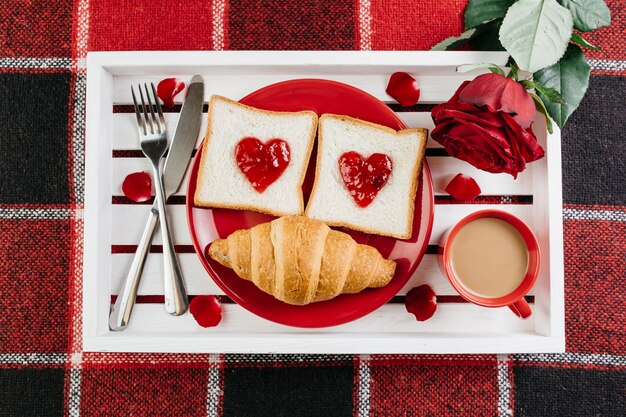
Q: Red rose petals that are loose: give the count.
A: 6